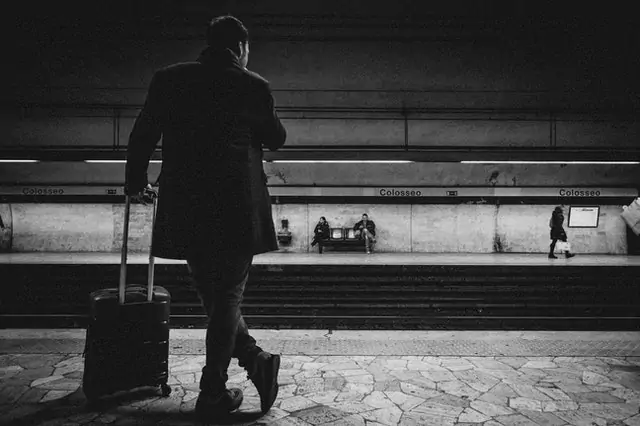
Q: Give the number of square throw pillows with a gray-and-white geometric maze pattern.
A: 0